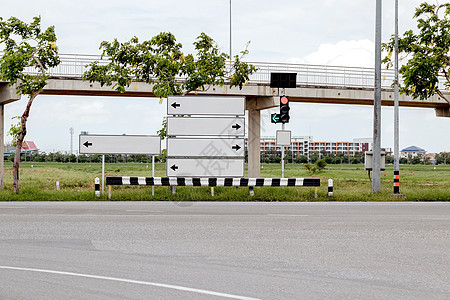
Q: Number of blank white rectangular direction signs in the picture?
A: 5